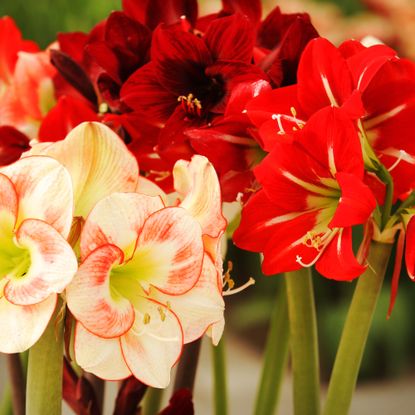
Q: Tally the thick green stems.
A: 3